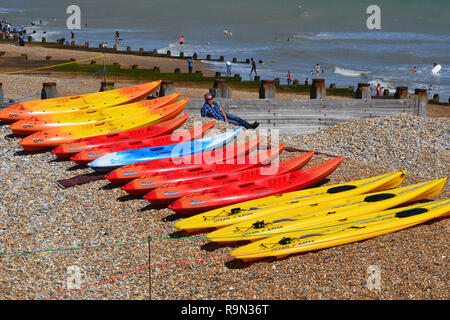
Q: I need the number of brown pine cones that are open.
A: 0